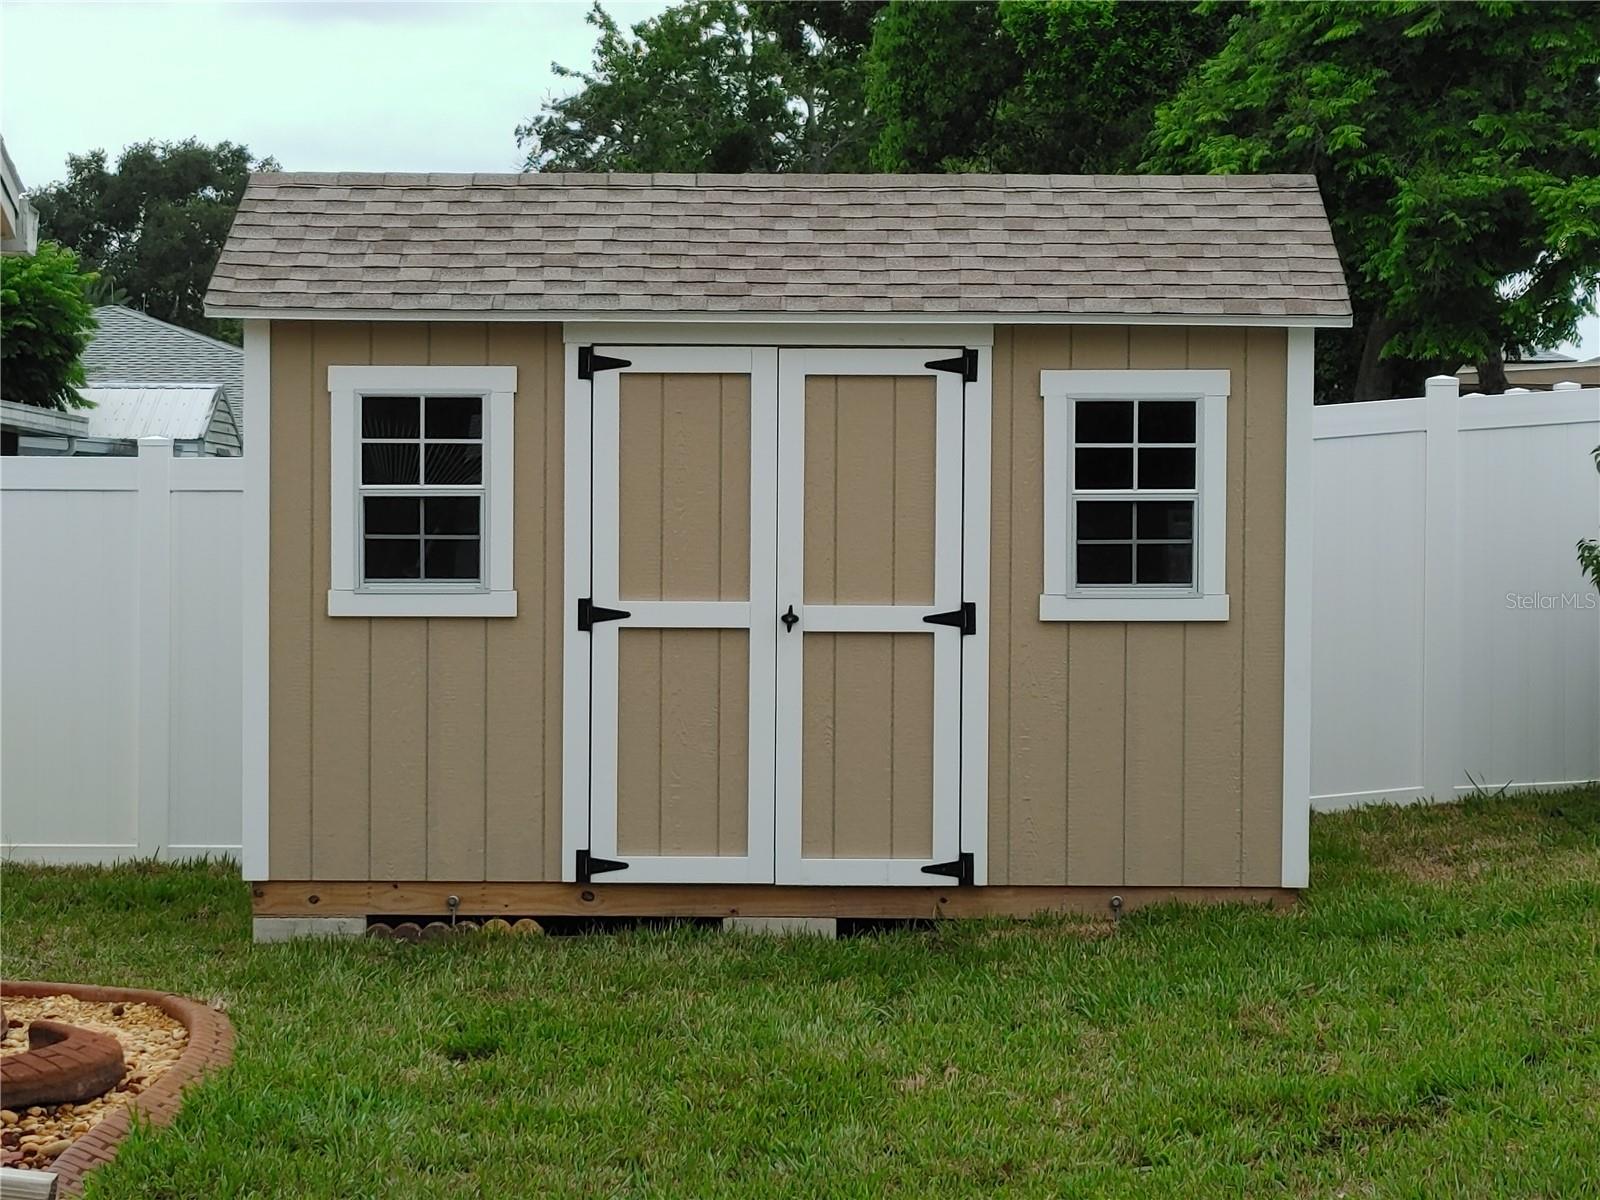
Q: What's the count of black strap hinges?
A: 6